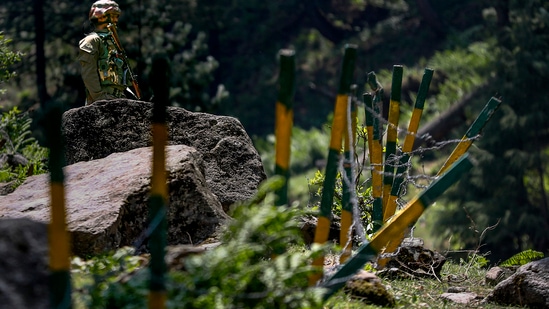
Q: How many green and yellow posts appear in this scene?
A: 11